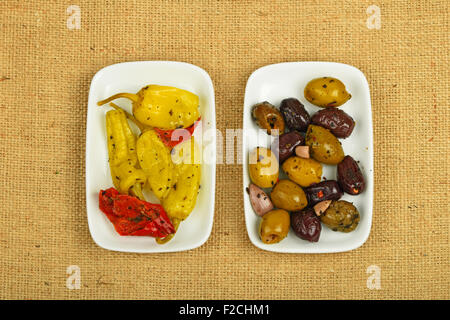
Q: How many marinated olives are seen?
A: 14